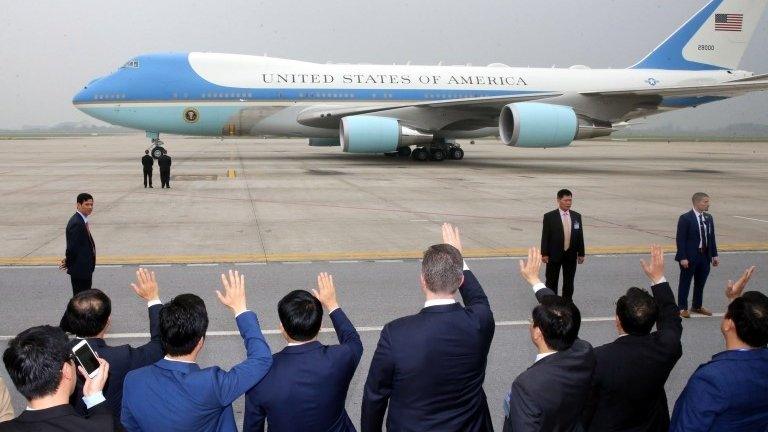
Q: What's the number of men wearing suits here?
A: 13